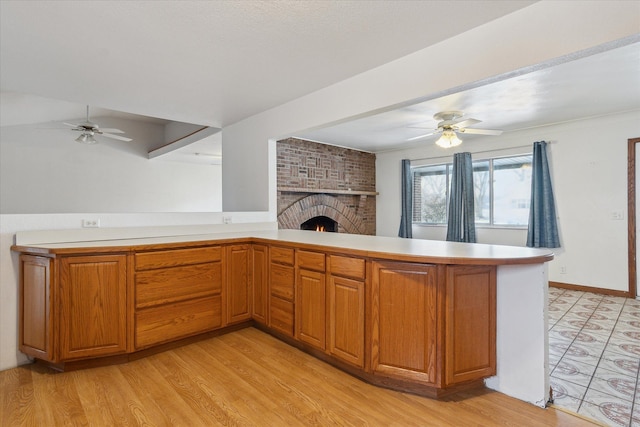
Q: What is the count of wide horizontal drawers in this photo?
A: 3